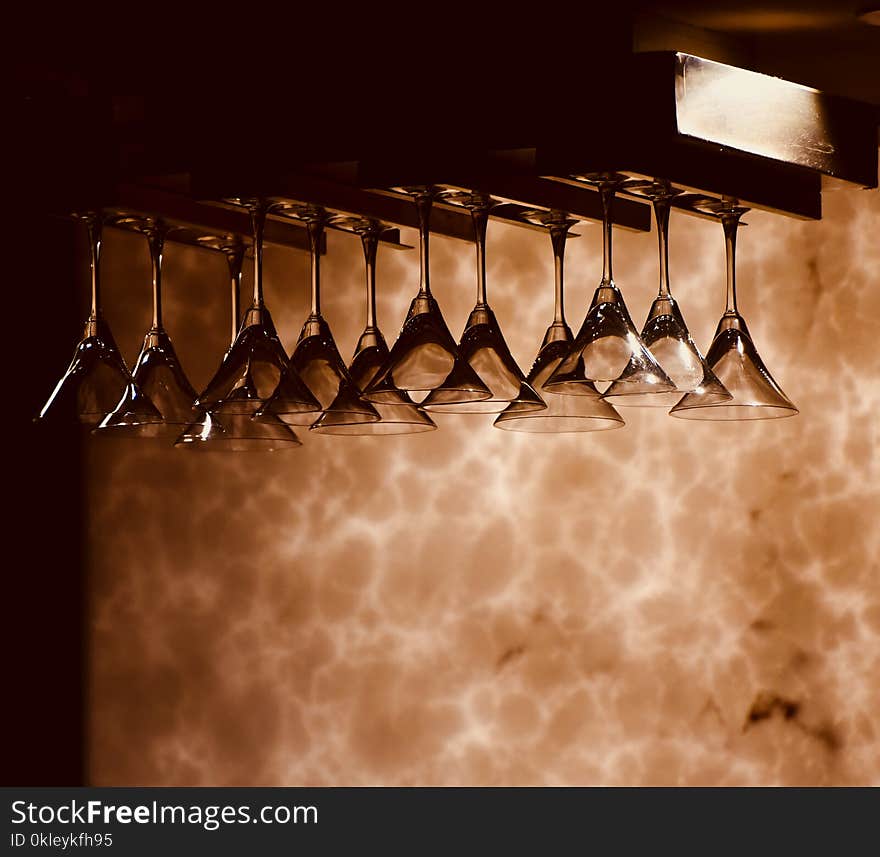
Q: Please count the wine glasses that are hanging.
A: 12